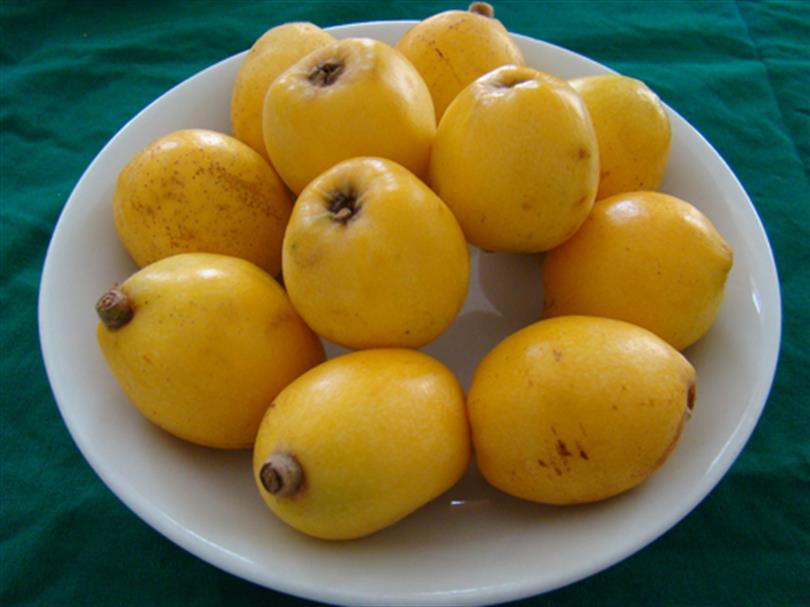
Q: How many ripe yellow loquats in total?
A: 11